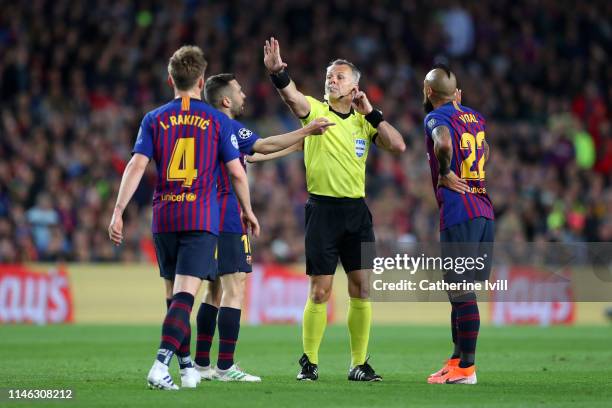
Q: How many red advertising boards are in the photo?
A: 3